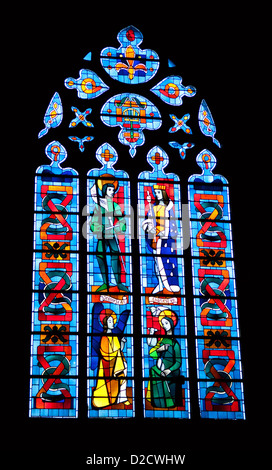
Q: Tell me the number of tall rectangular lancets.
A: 4